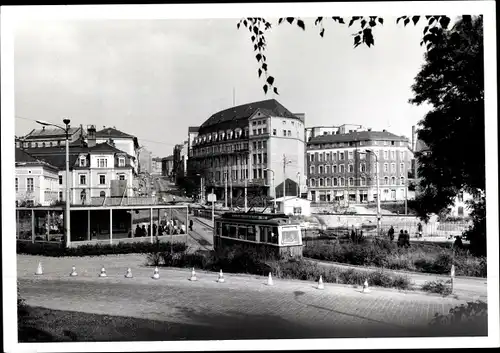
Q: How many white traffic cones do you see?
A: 10